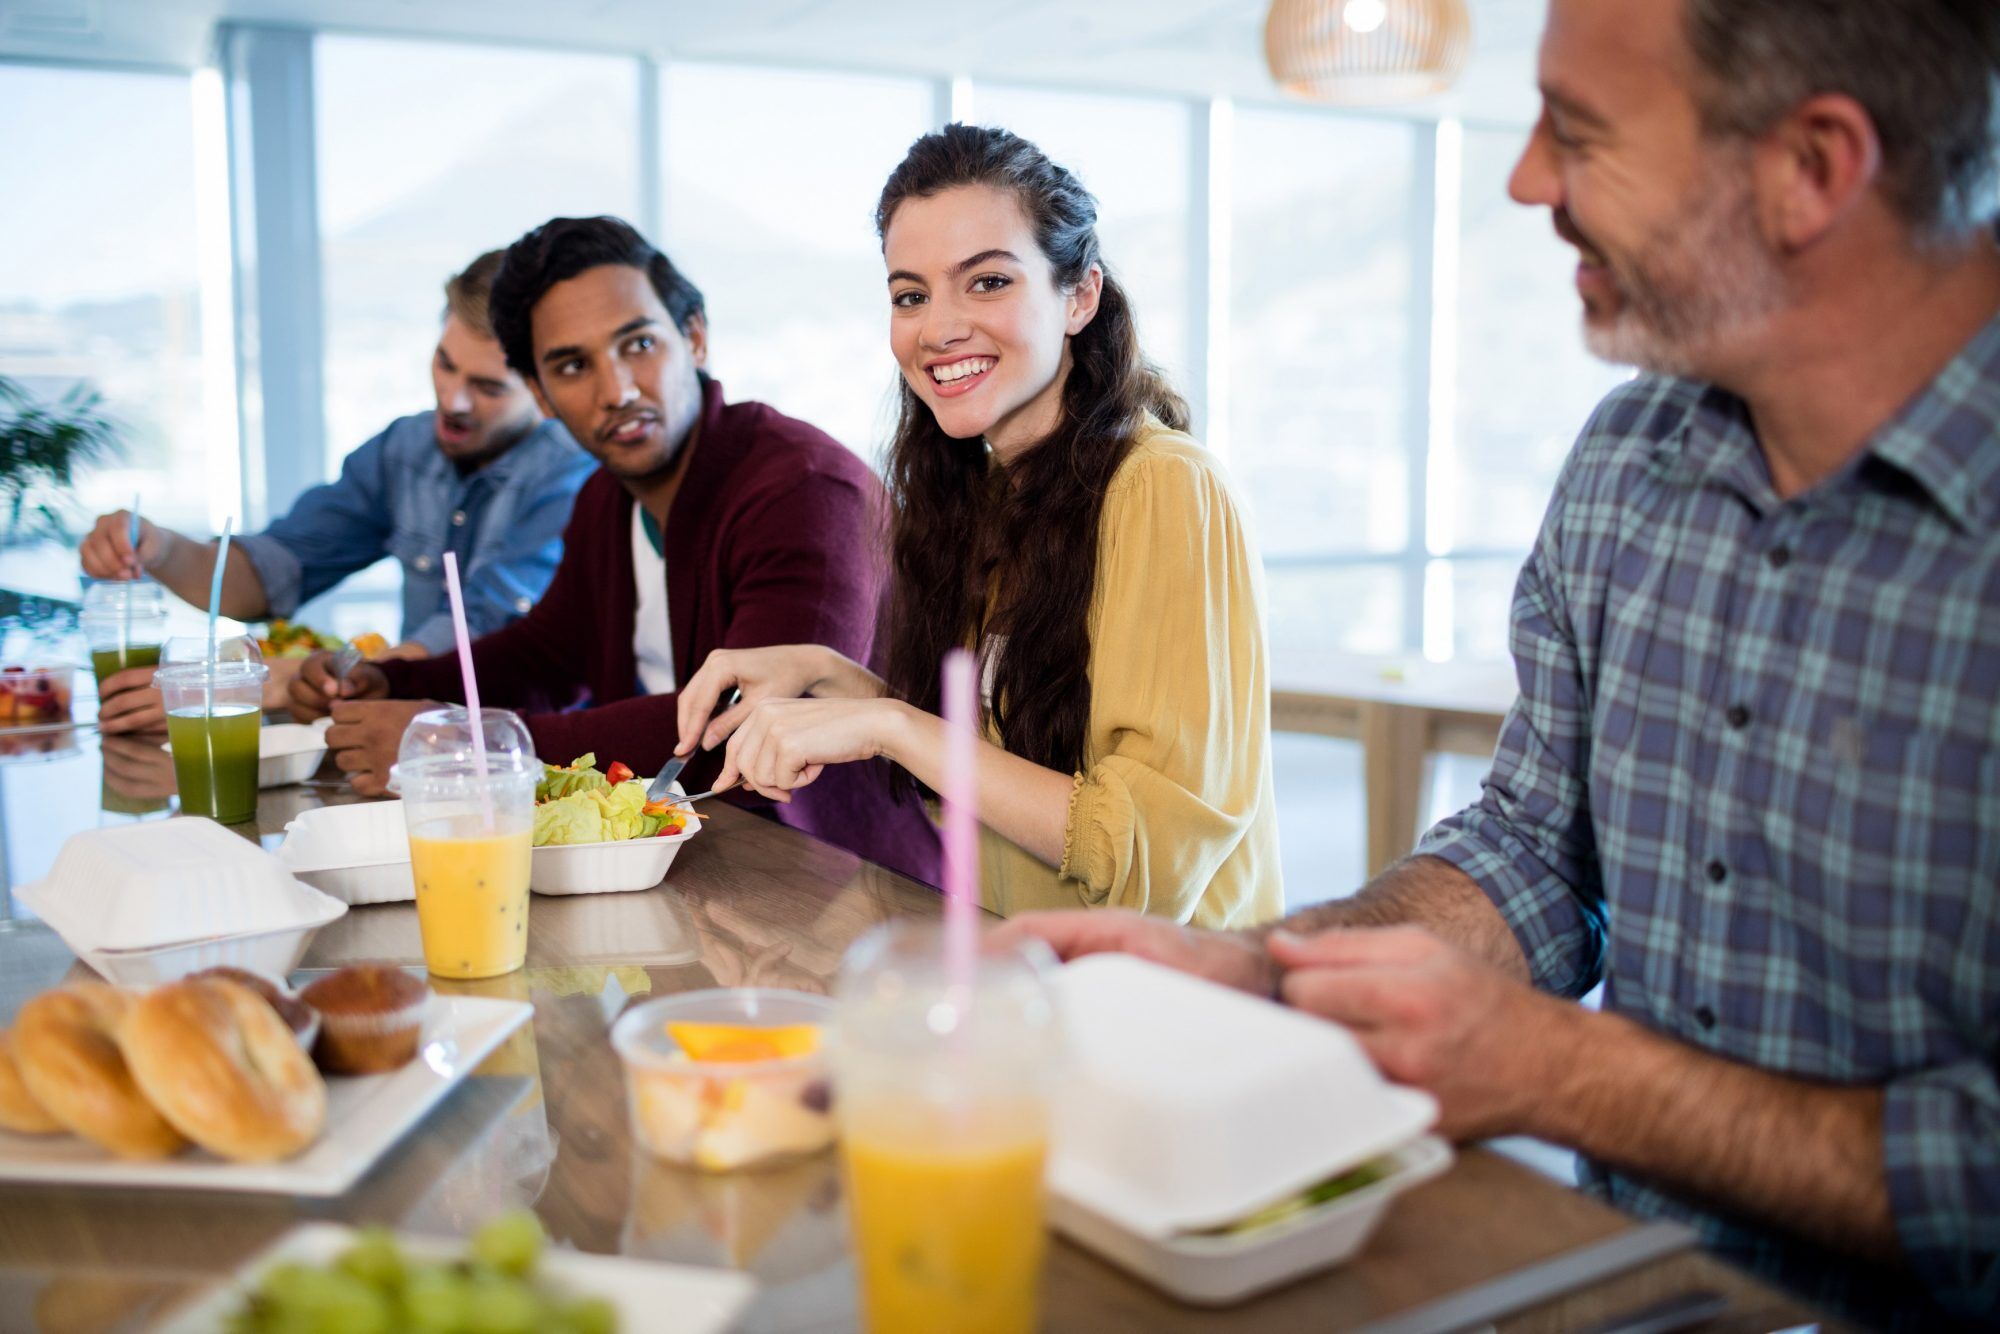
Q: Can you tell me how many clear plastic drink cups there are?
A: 4